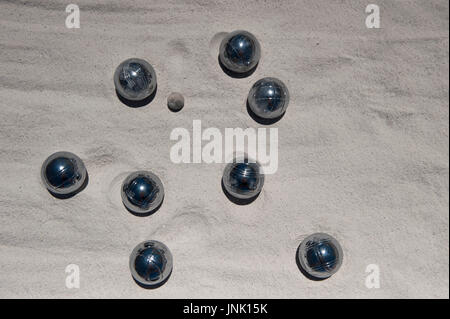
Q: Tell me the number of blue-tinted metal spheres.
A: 8